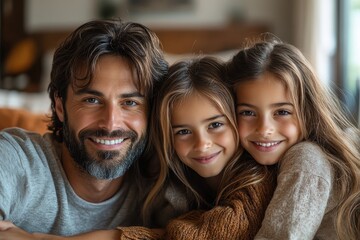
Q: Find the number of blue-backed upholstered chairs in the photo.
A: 0